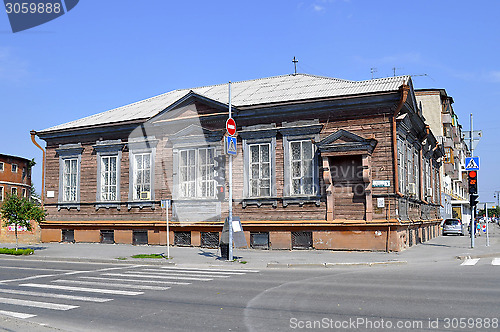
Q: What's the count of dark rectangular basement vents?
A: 7